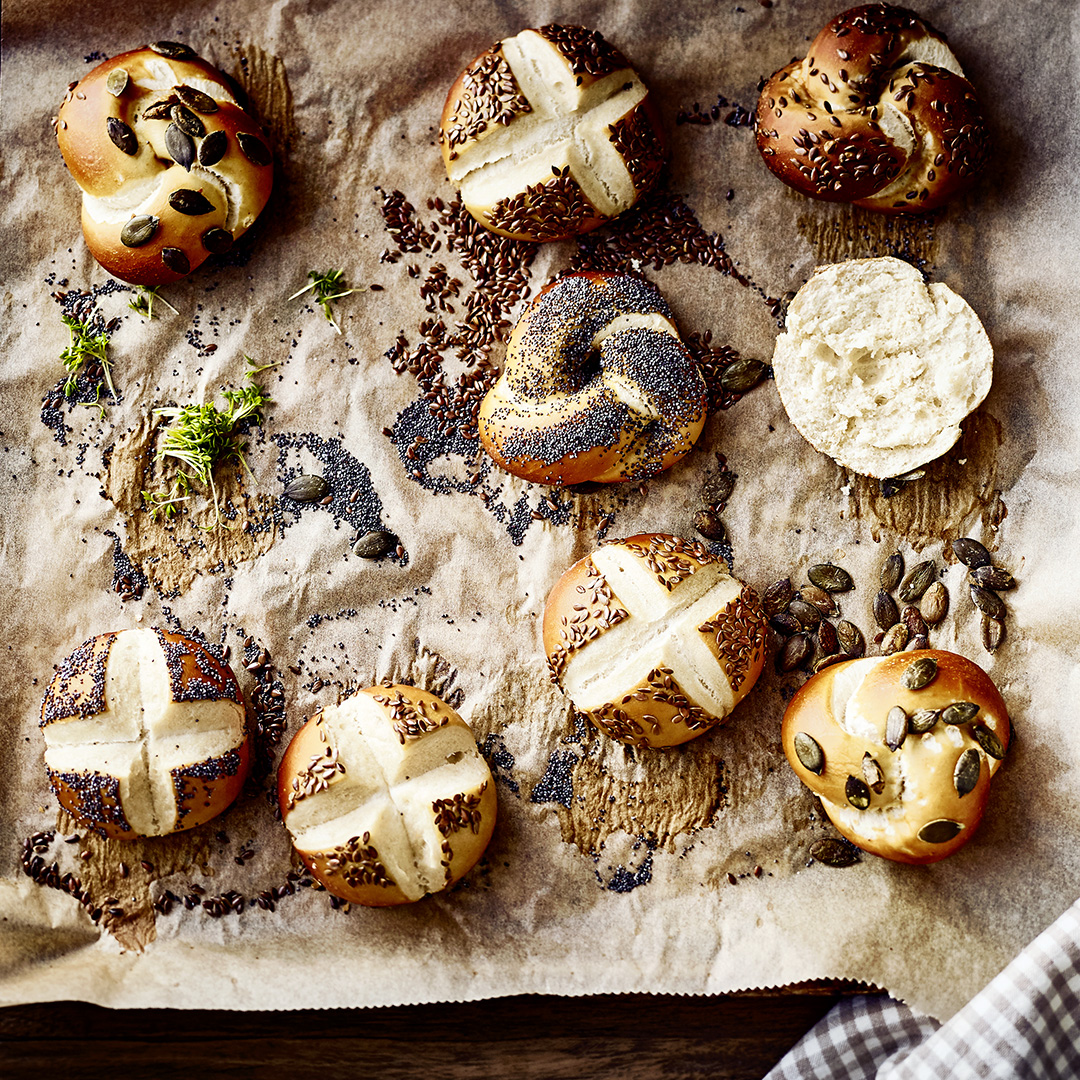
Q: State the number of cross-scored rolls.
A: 4